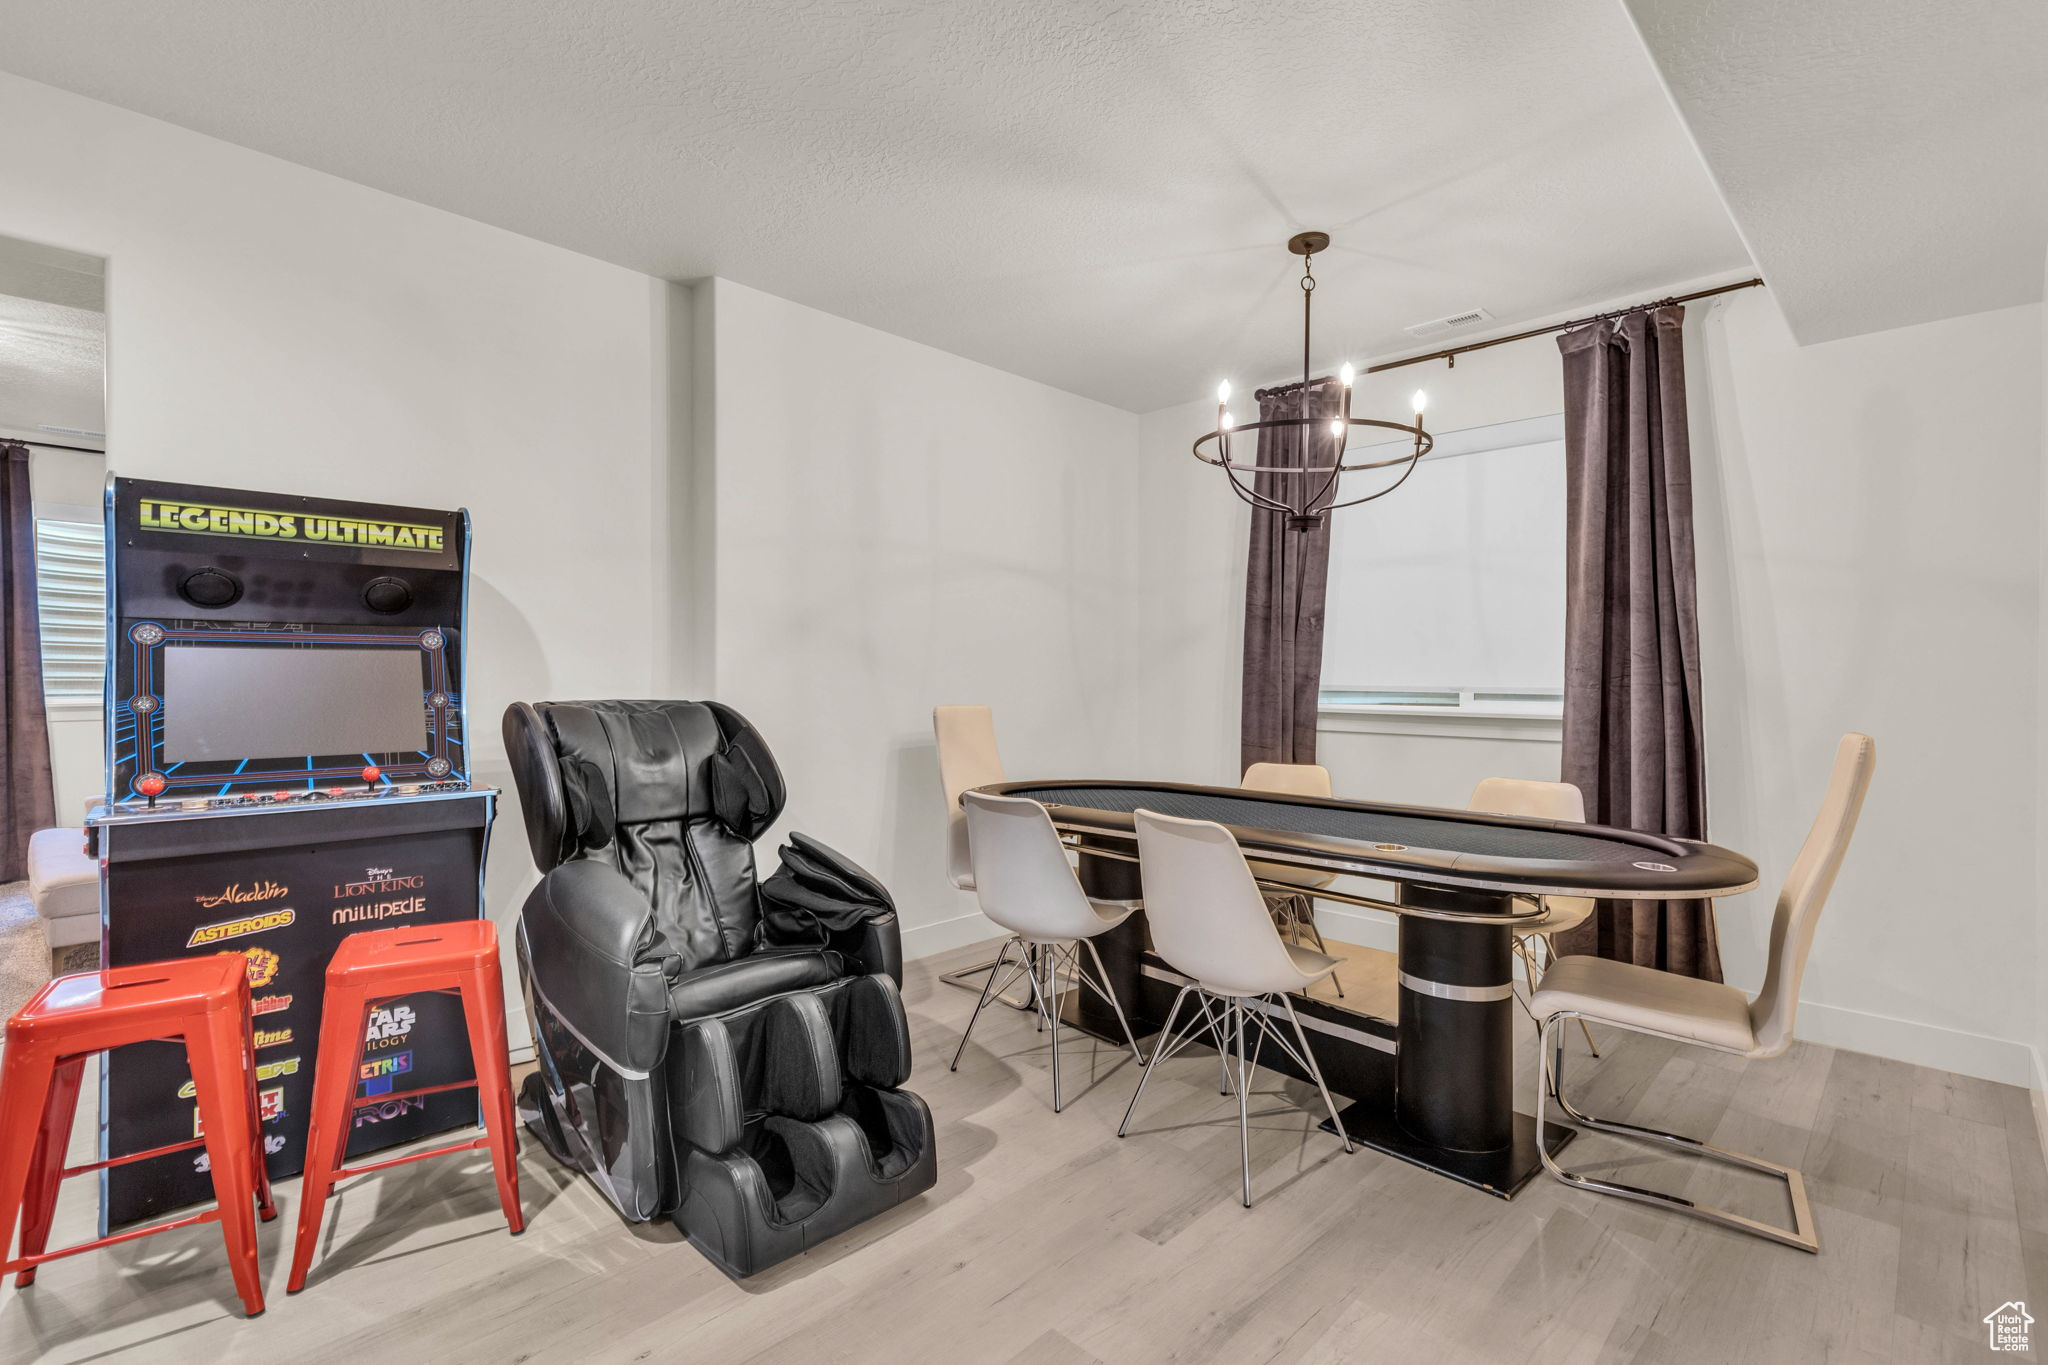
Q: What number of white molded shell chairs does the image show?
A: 4